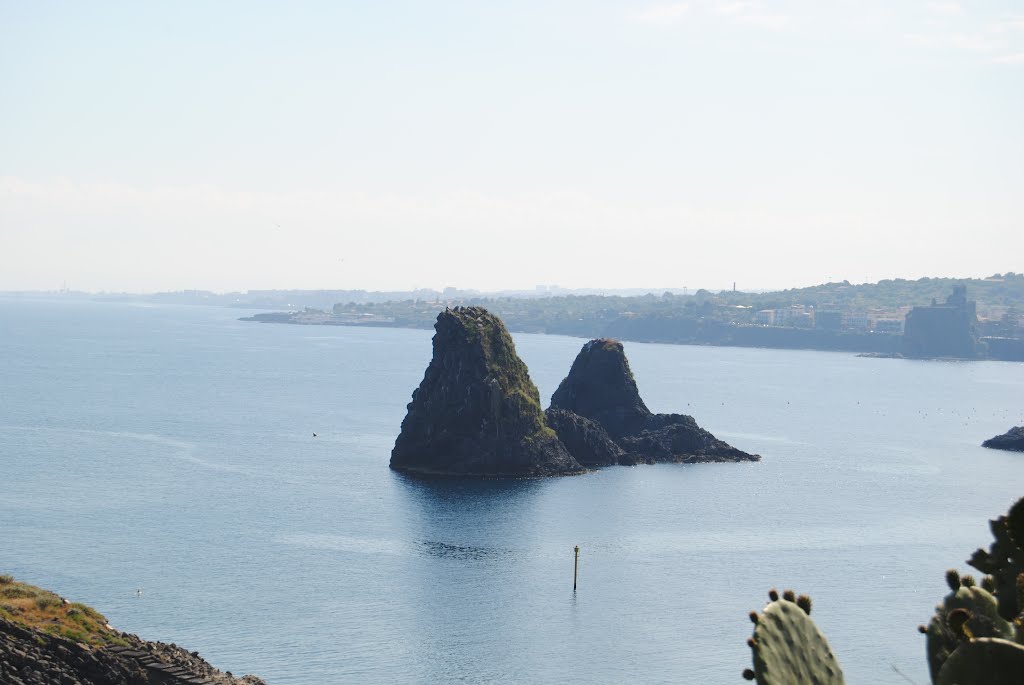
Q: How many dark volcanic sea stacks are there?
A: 2